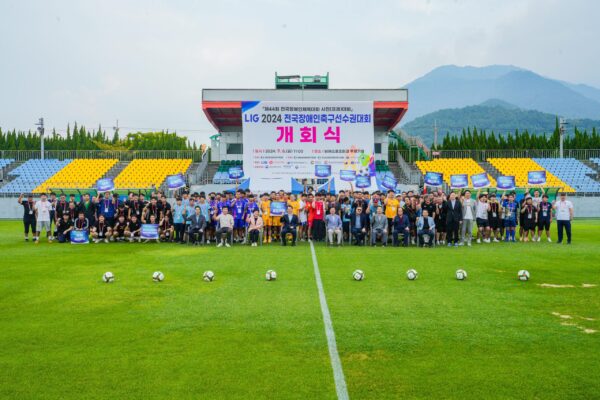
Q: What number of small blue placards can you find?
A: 15